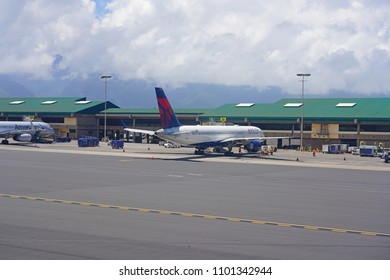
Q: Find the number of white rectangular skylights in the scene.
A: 6